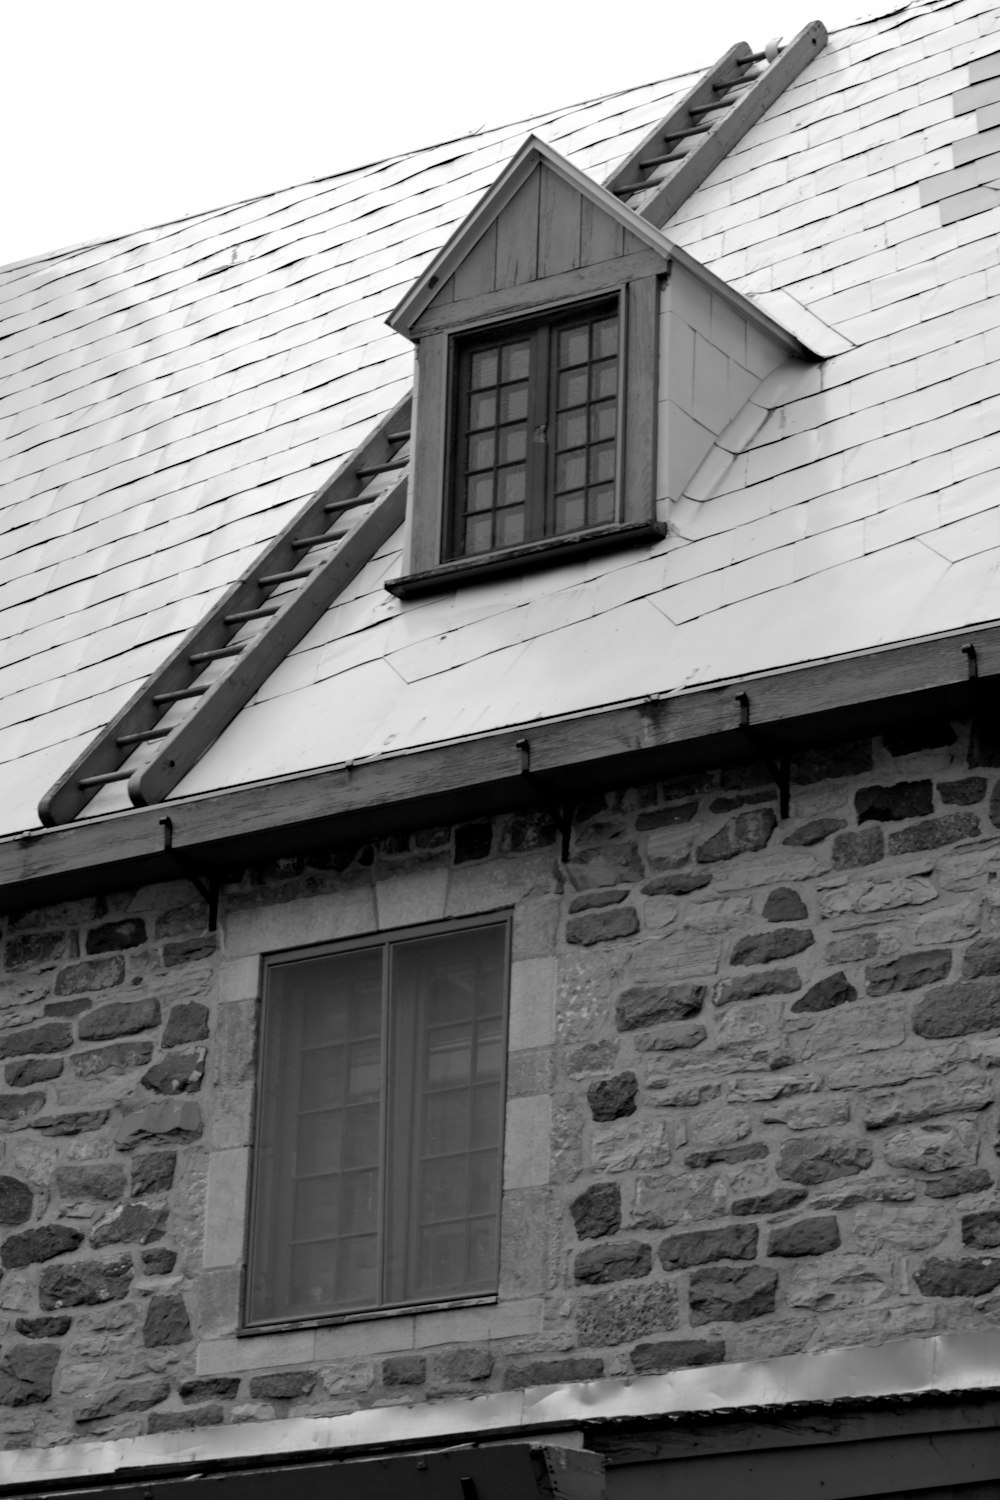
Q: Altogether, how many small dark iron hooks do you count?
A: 4